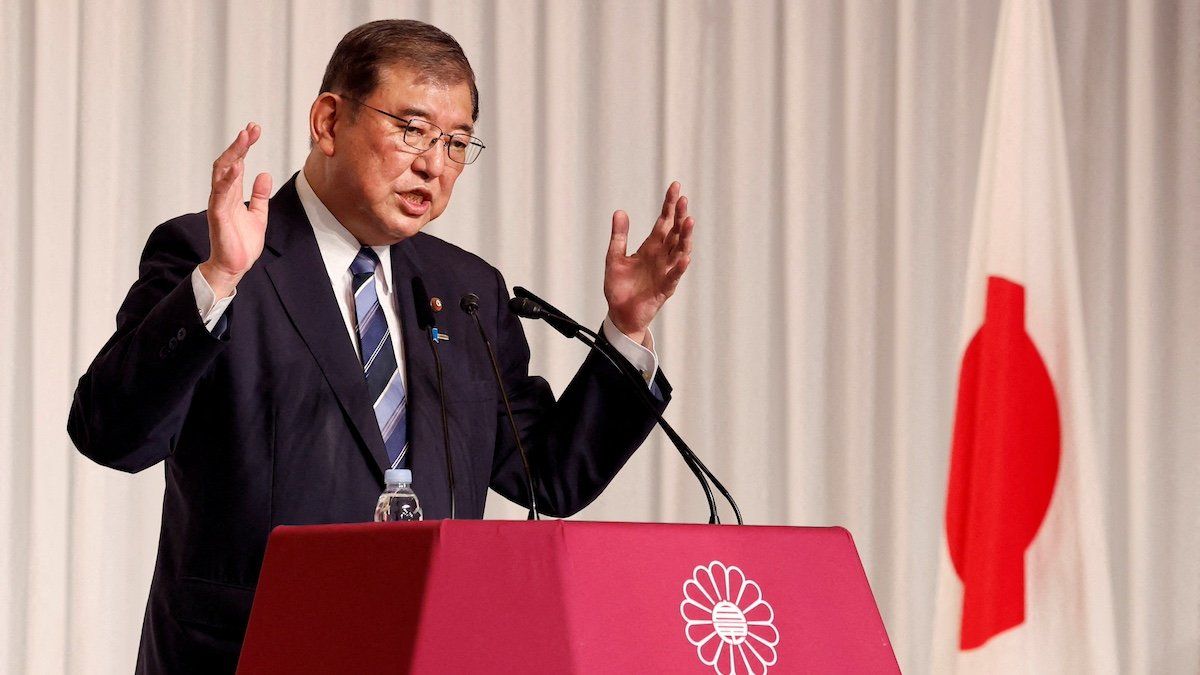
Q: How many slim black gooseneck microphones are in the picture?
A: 4